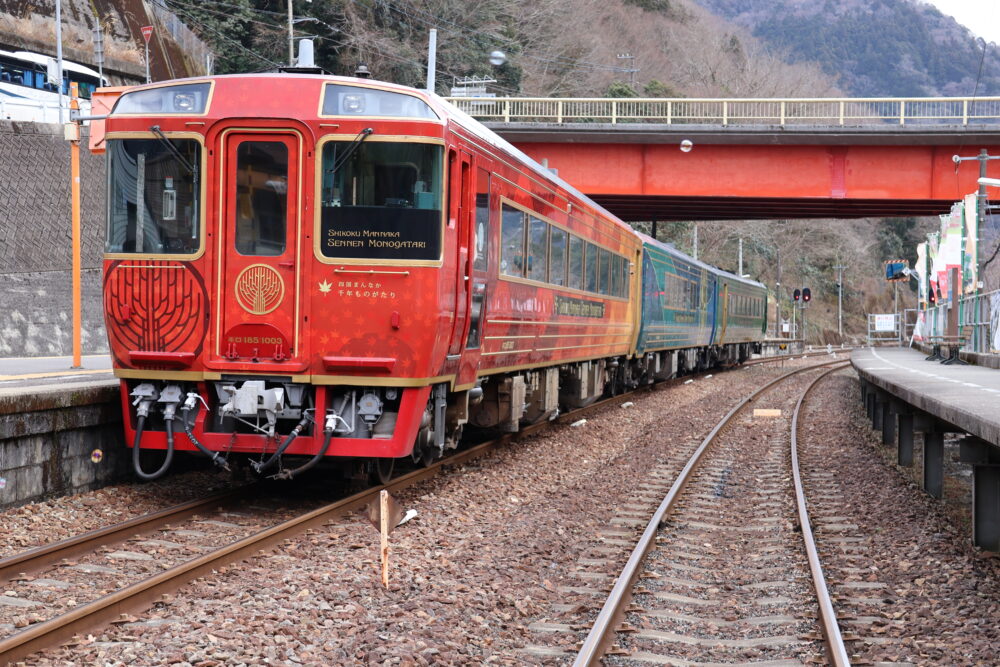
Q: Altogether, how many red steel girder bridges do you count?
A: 1